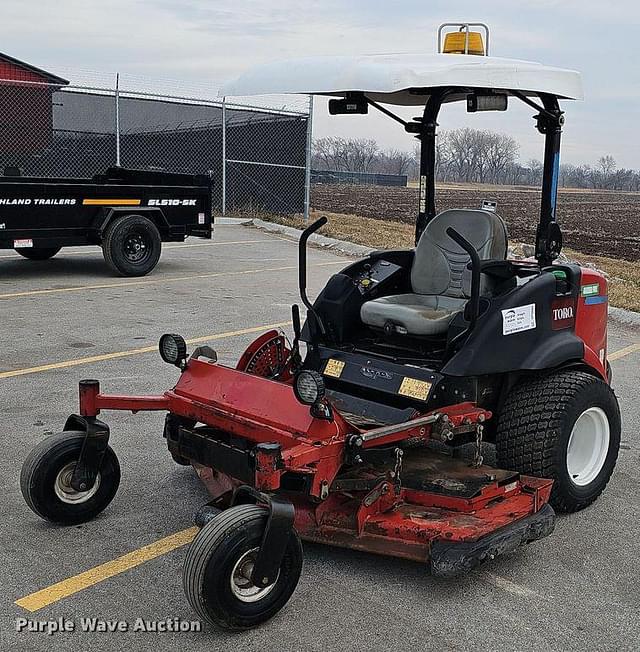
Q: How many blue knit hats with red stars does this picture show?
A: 0